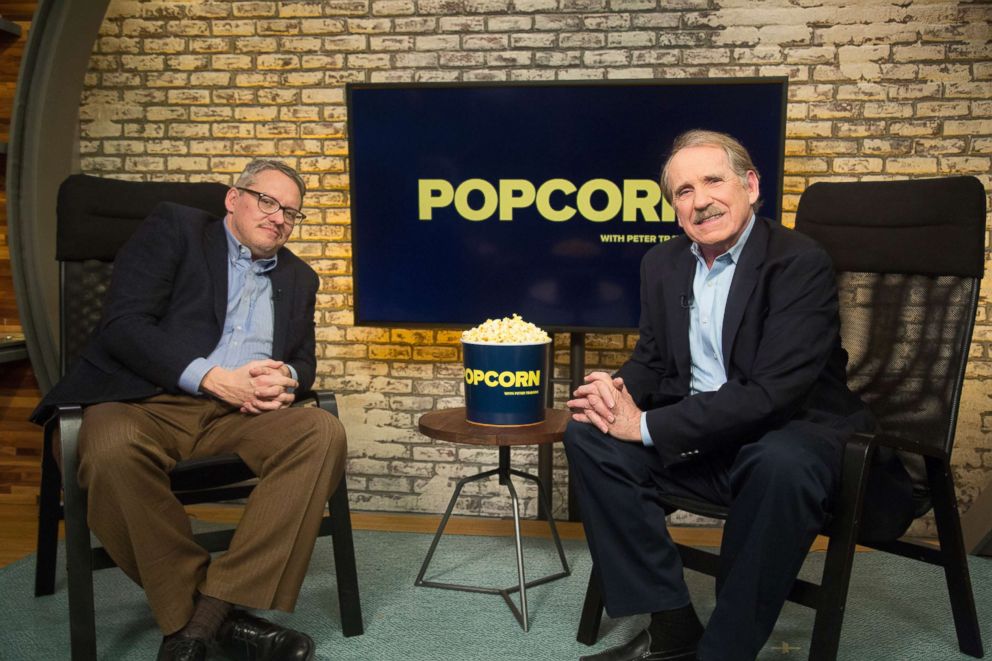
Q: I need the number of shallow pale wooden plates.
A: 0